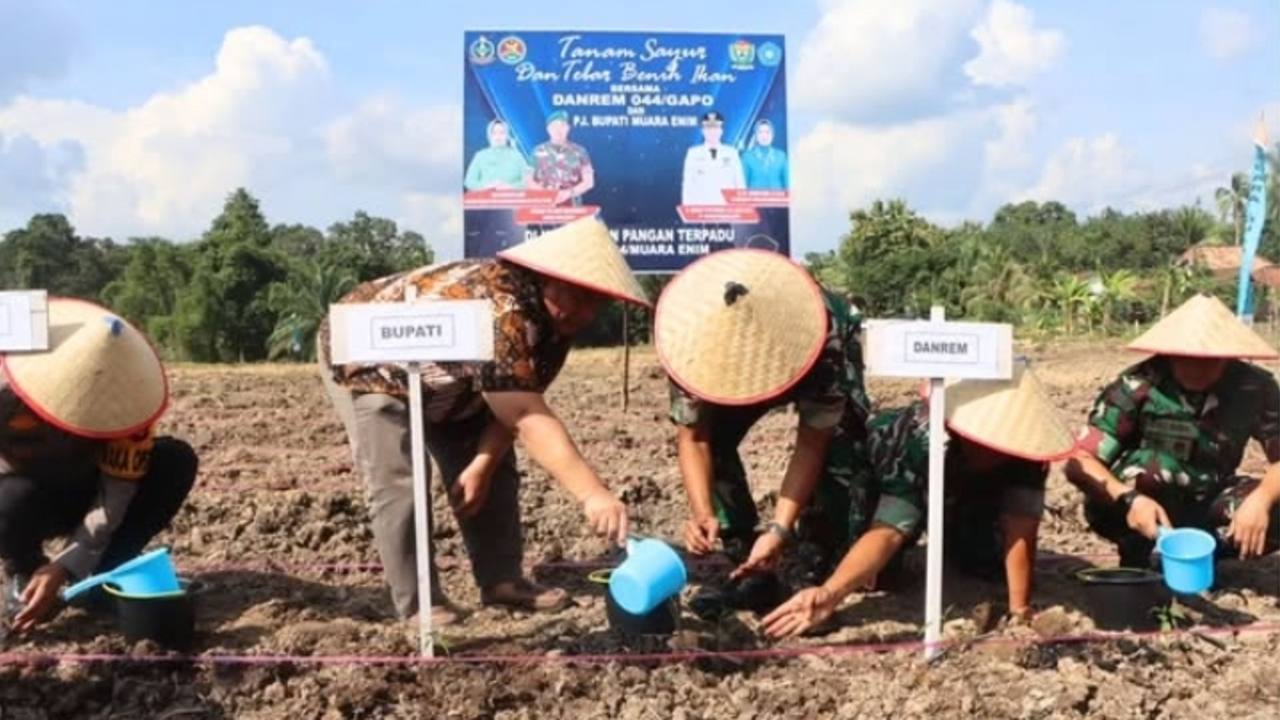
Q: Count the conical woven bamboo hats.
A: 5